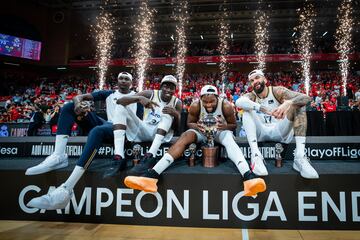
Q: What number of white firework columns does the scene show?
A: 7